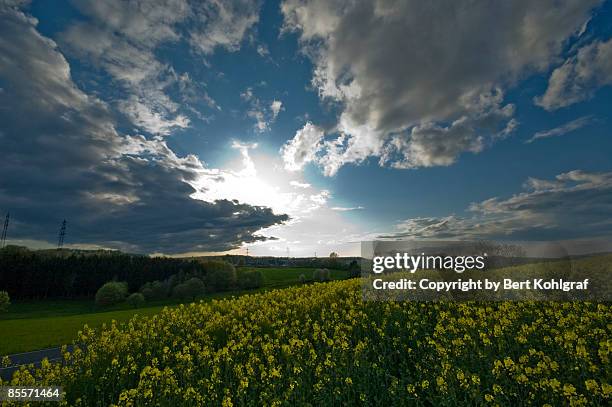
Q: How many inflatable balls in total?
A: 0